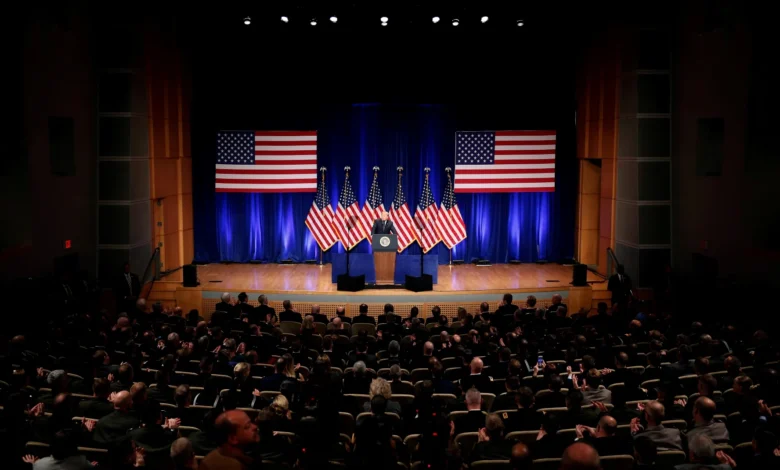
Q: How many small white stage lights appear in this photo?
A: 9